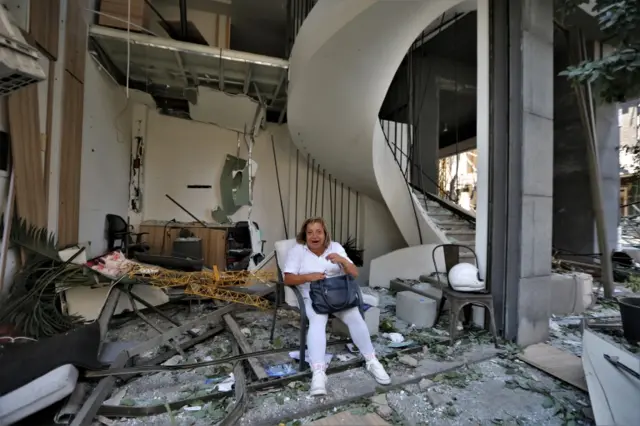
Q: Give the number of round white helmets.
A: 1